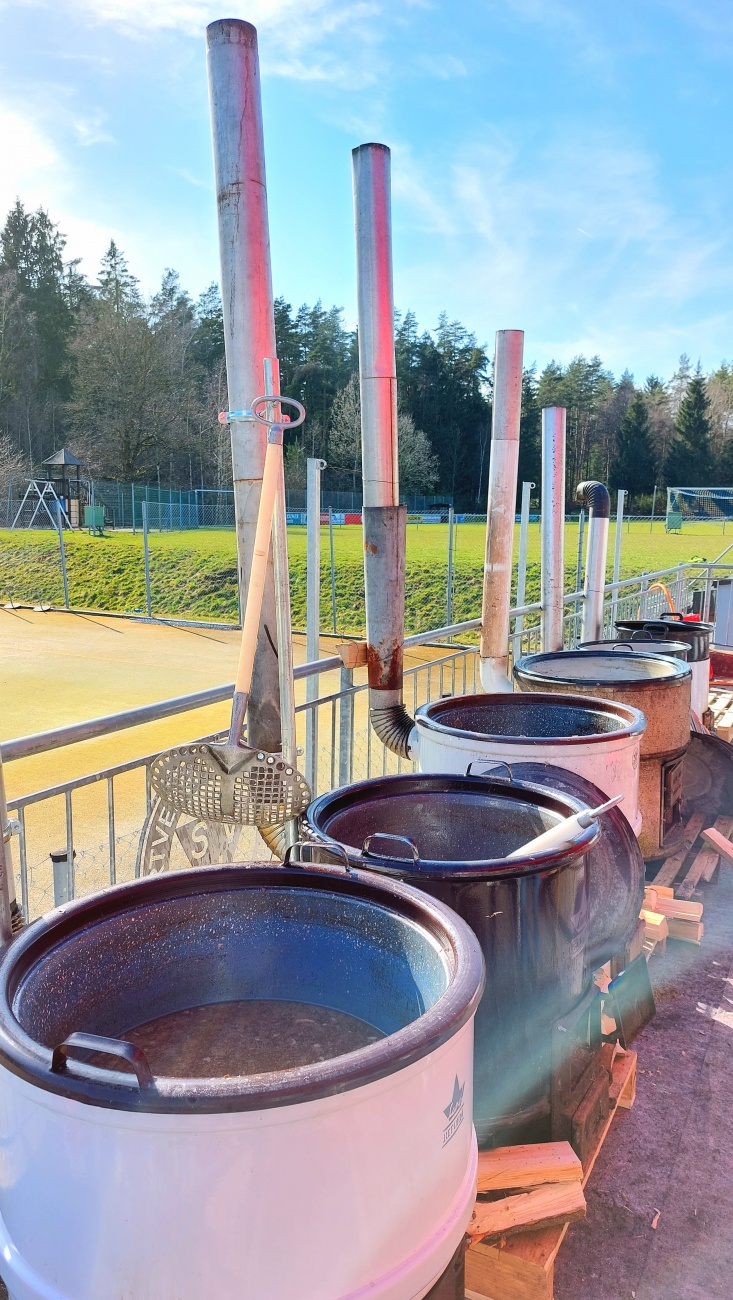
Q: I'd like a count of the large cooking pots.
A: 6